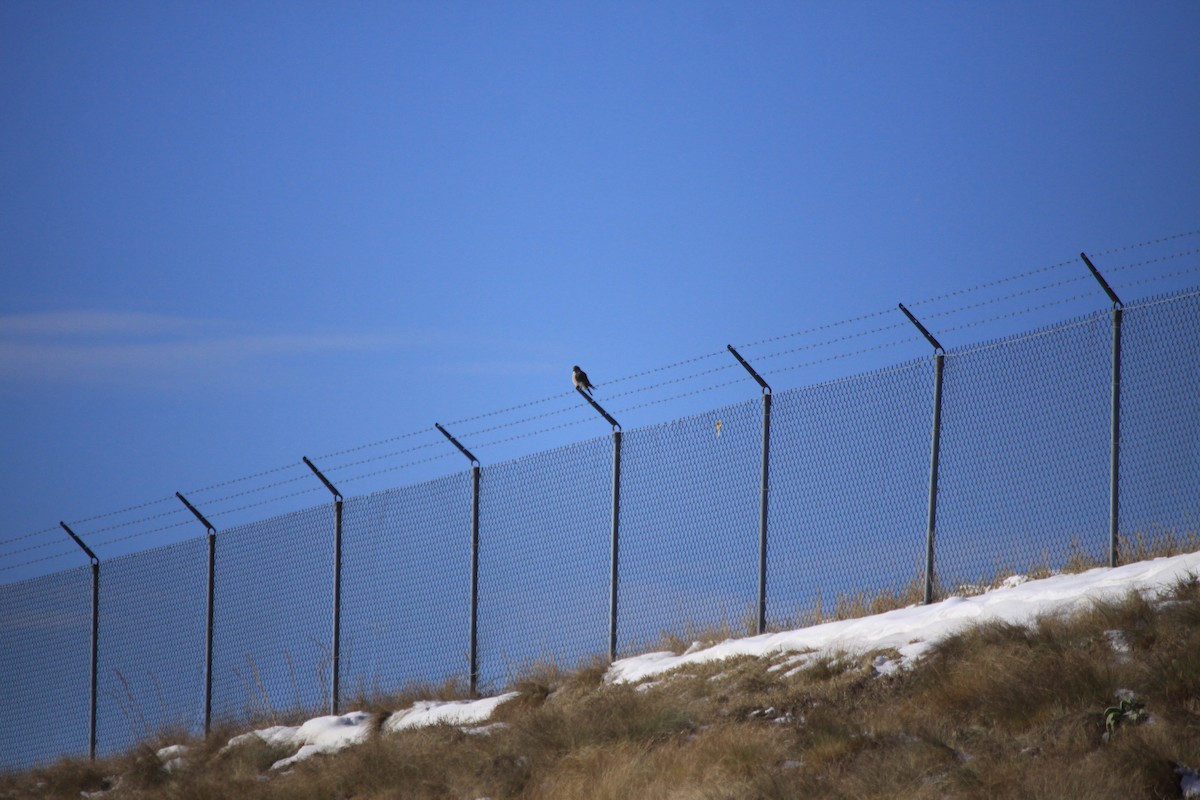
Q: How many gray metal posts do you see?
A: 8